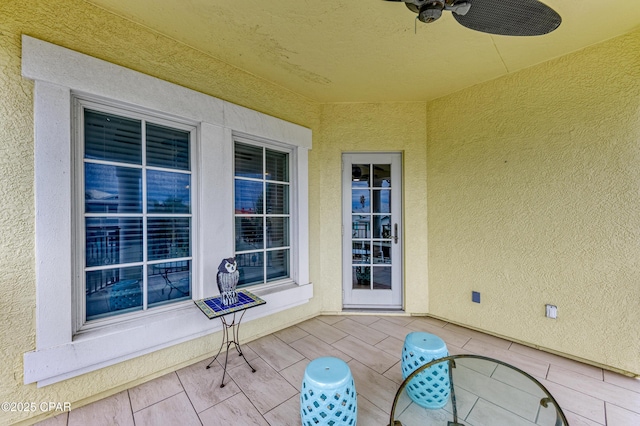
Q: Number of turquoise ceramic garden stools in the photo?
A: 2